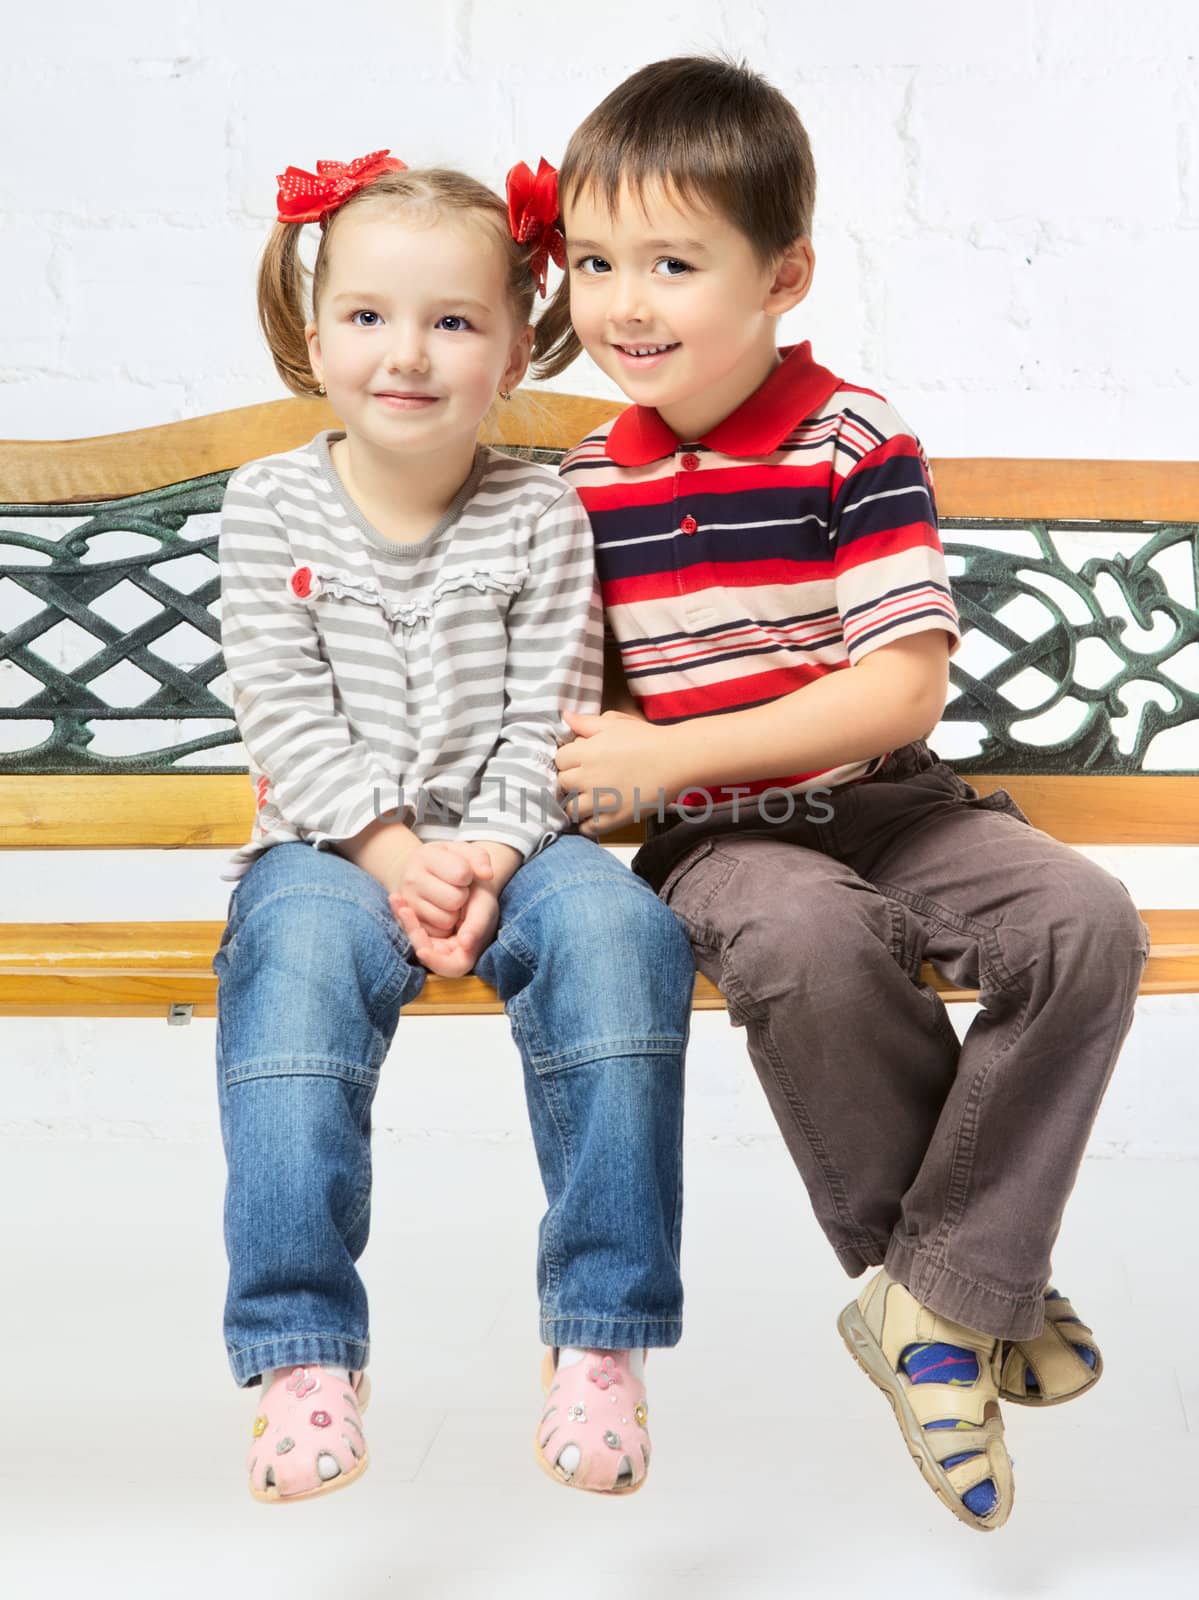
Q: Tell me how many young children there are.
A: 2